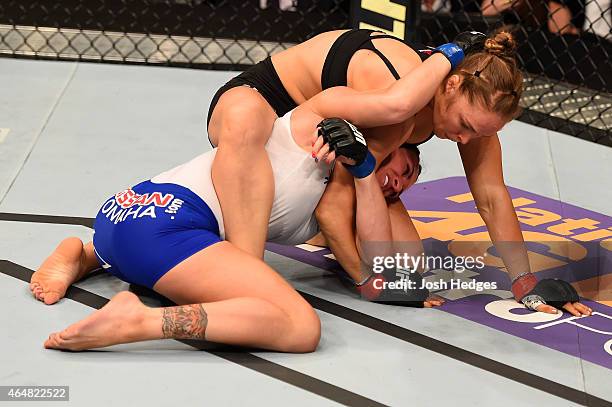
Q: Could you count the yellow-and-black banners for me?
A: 1